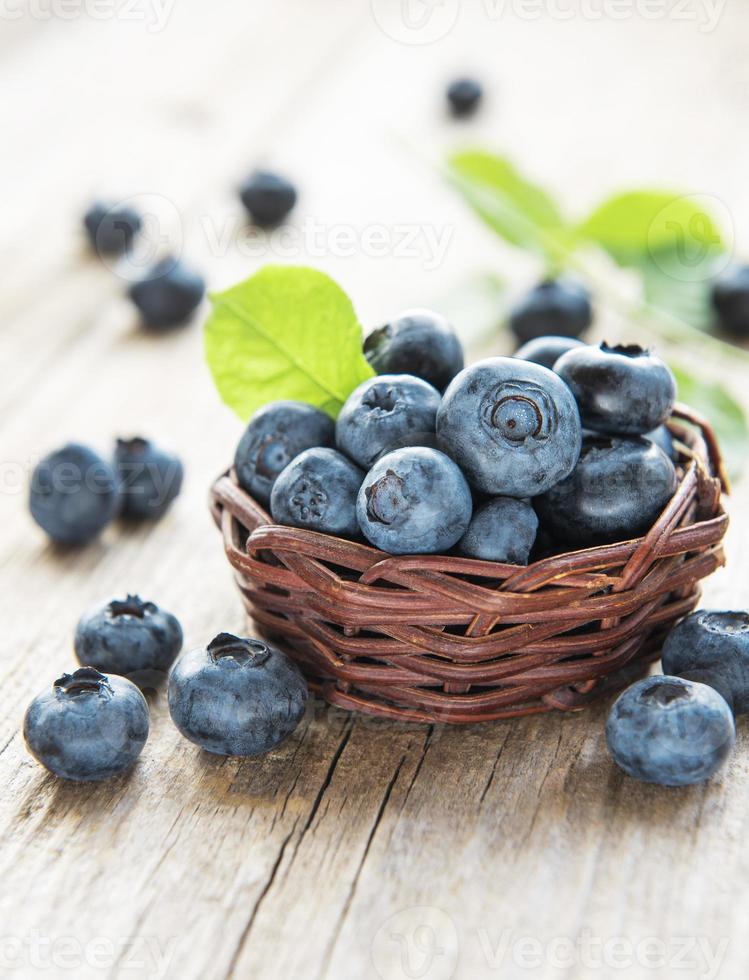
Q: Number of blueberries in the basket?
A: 11